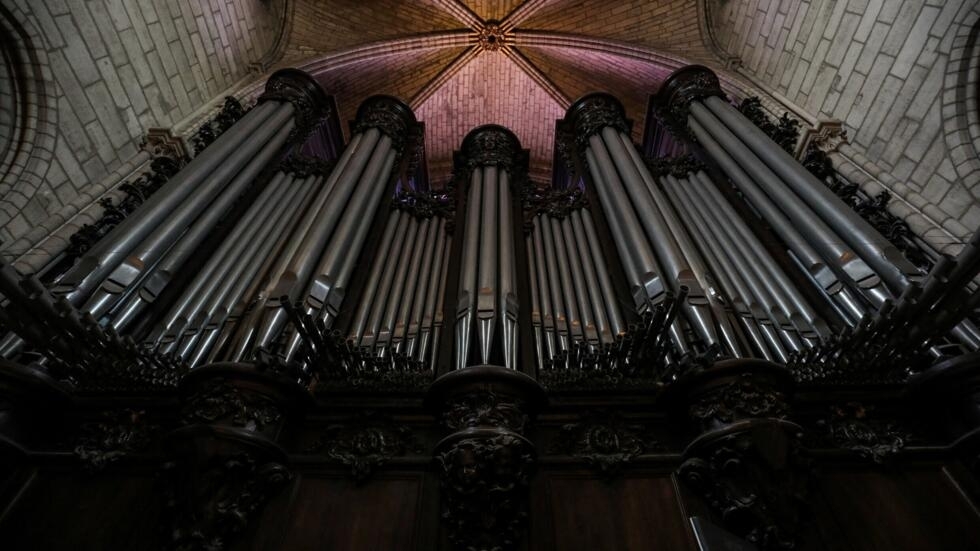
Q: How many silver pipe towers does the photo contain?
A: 5